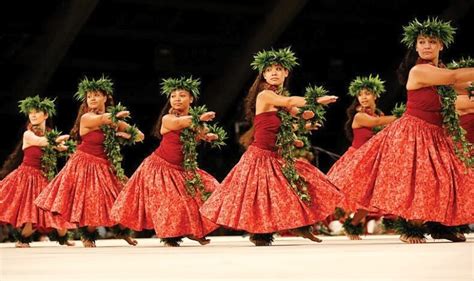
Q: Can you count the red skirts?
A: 6